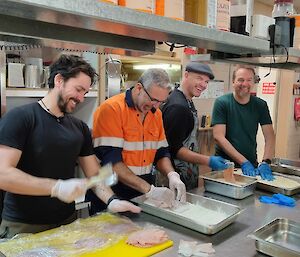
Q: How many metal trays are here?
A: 5